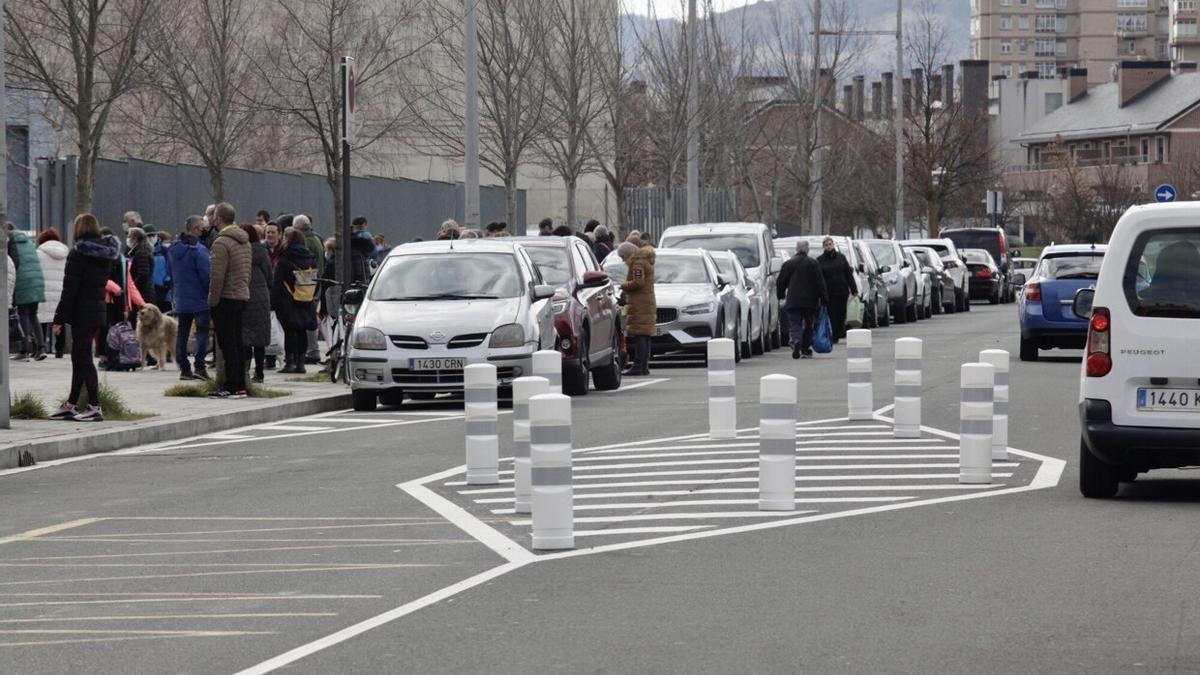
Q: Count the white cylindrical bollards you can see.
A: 10